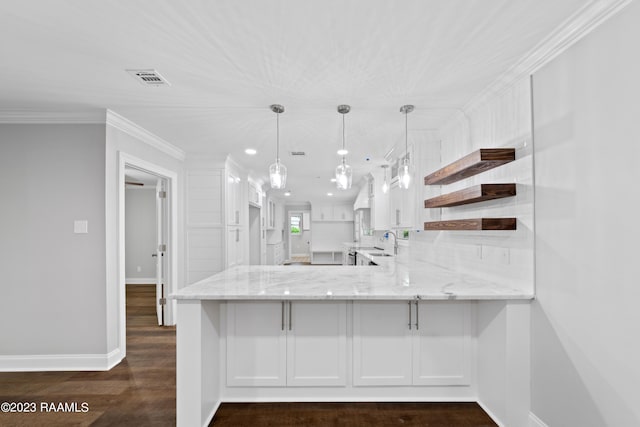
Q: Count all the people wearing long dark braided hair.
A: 0